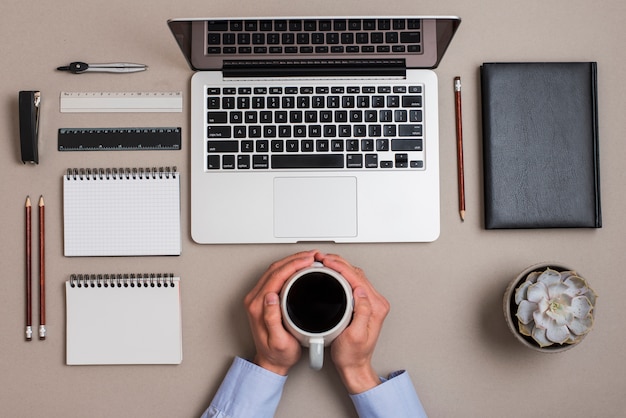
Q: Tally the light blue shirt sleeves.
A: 2